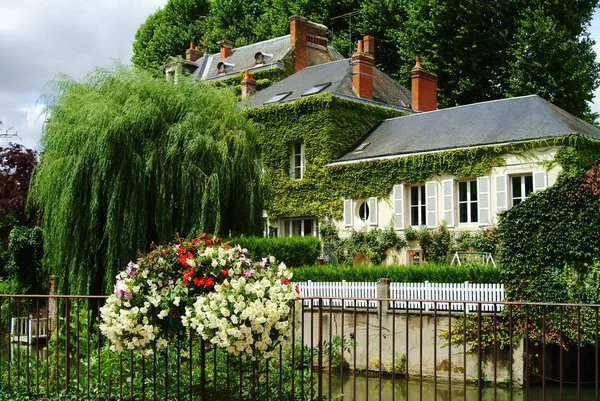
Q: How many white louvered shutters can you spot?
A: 8